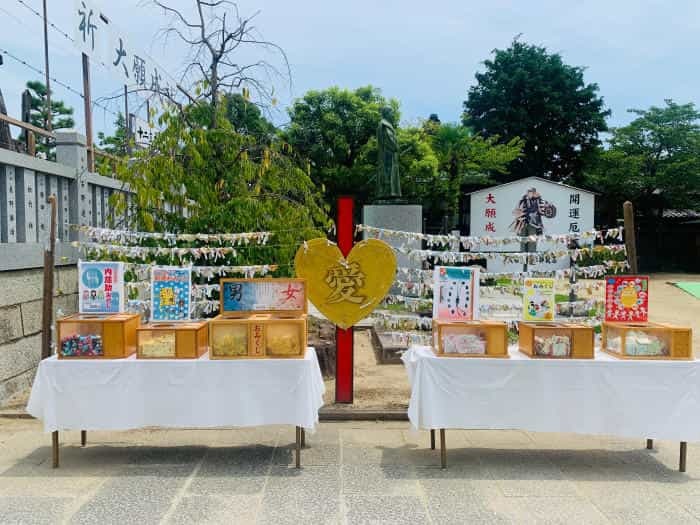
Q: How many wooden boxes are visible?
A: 6